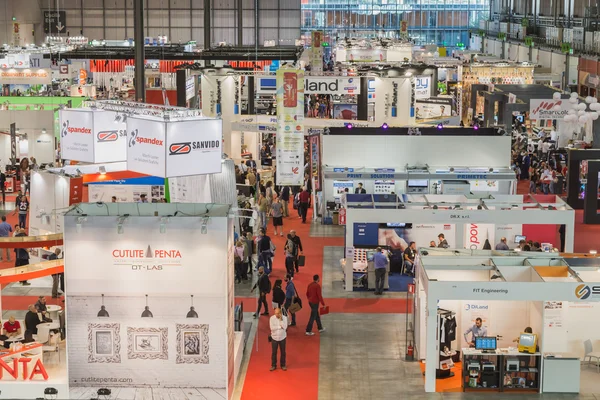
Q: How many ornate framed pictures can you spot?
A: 3